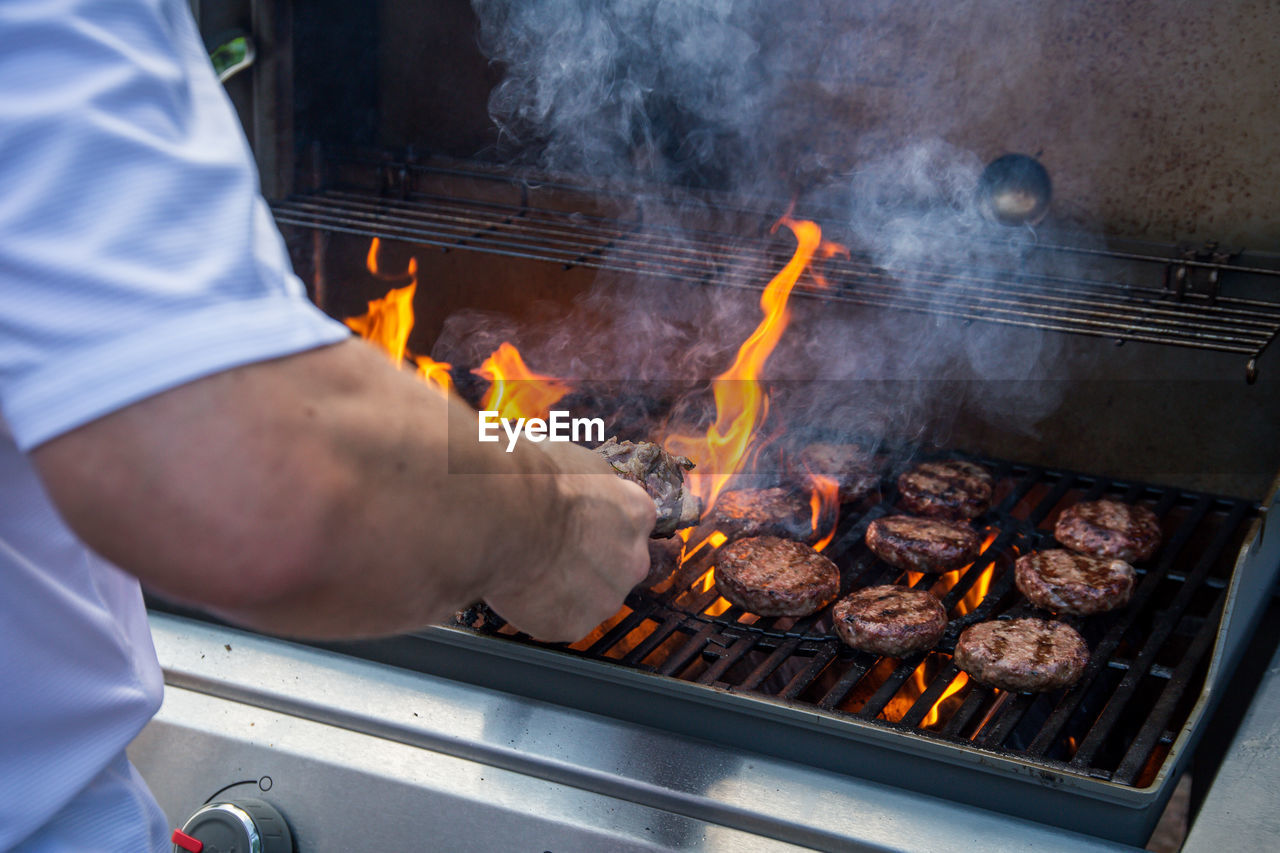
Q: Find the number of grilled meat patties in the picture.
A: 9